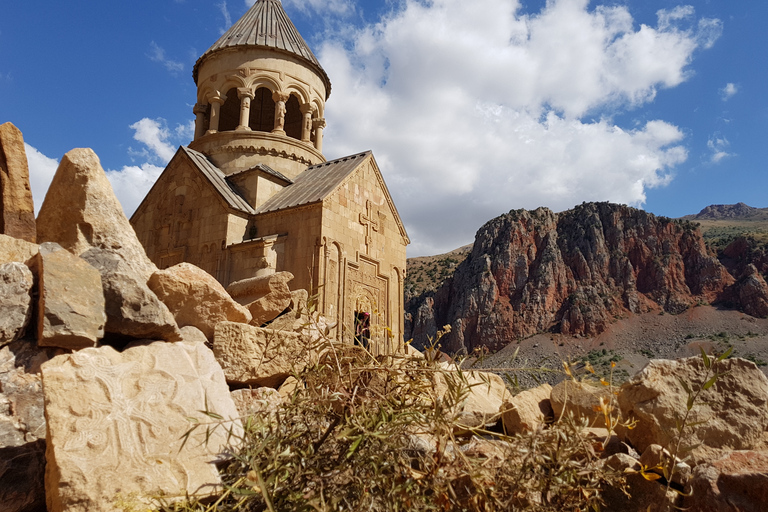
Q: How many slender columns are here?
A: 6